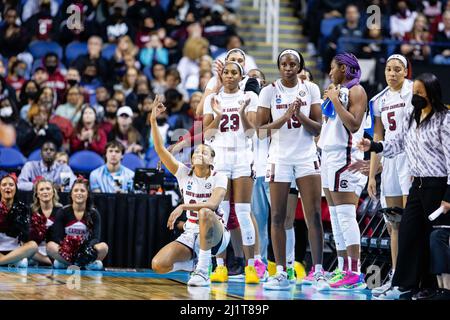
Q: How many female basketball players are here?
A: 6